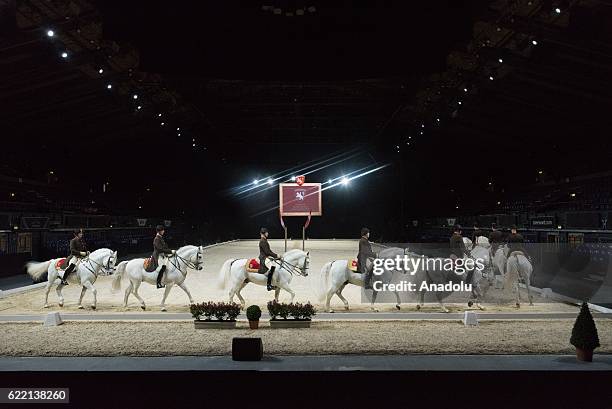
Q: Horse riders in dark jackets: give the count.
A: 8